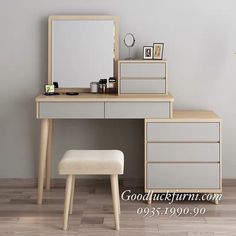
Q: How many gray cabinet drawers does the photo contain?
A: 7